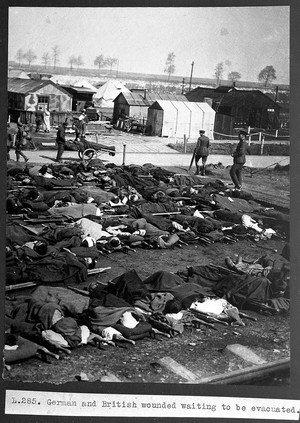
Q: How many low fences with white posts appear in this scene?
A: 1